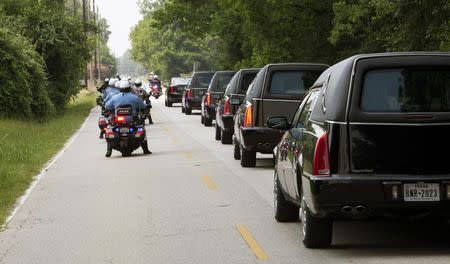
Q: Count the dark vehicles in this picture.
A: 6